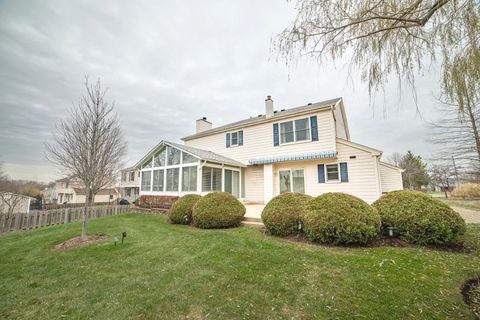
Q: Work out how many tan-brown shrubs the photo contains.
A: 1